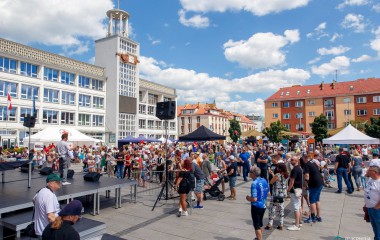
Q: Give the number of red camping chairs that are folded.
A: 0